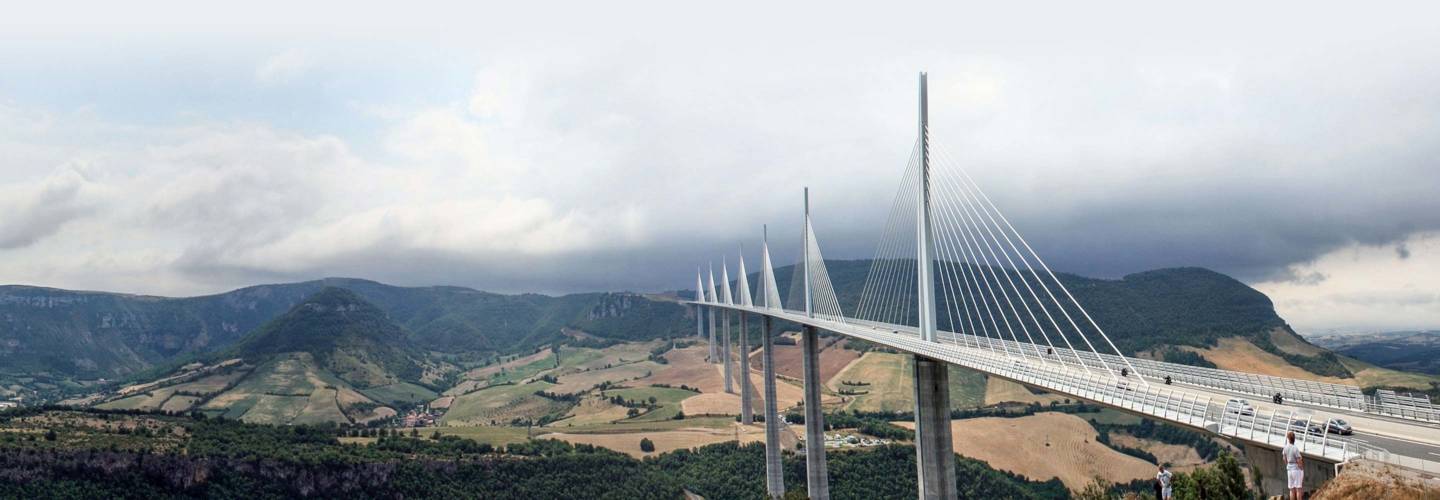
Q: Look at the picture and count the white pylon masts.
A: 7